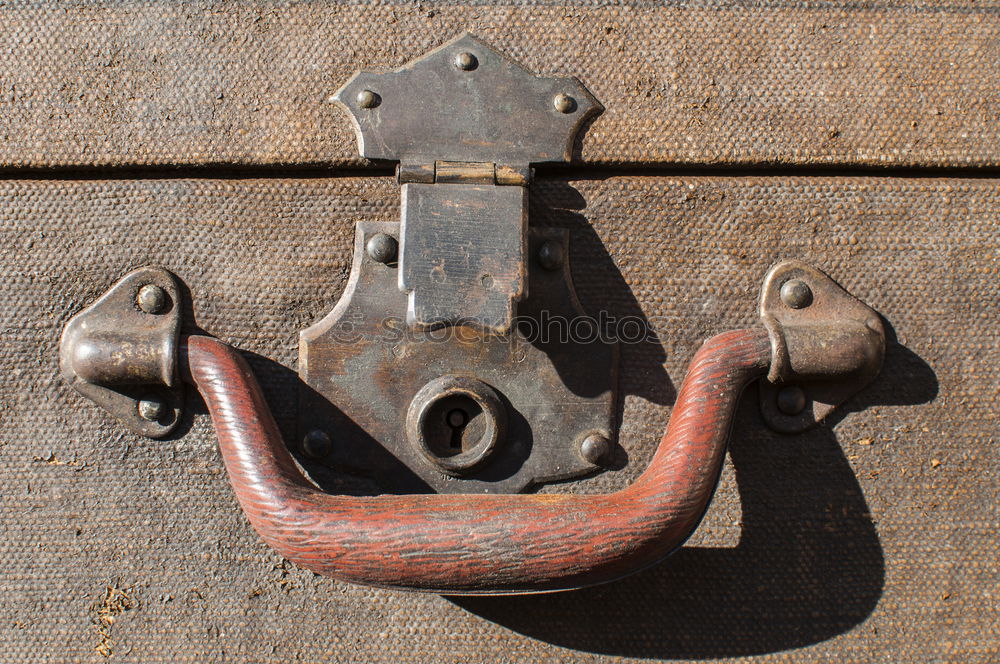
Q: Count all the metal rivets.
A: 11